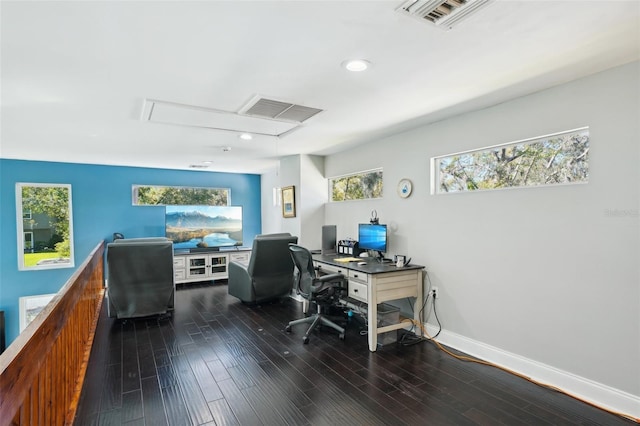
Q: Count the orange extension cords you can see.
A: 1